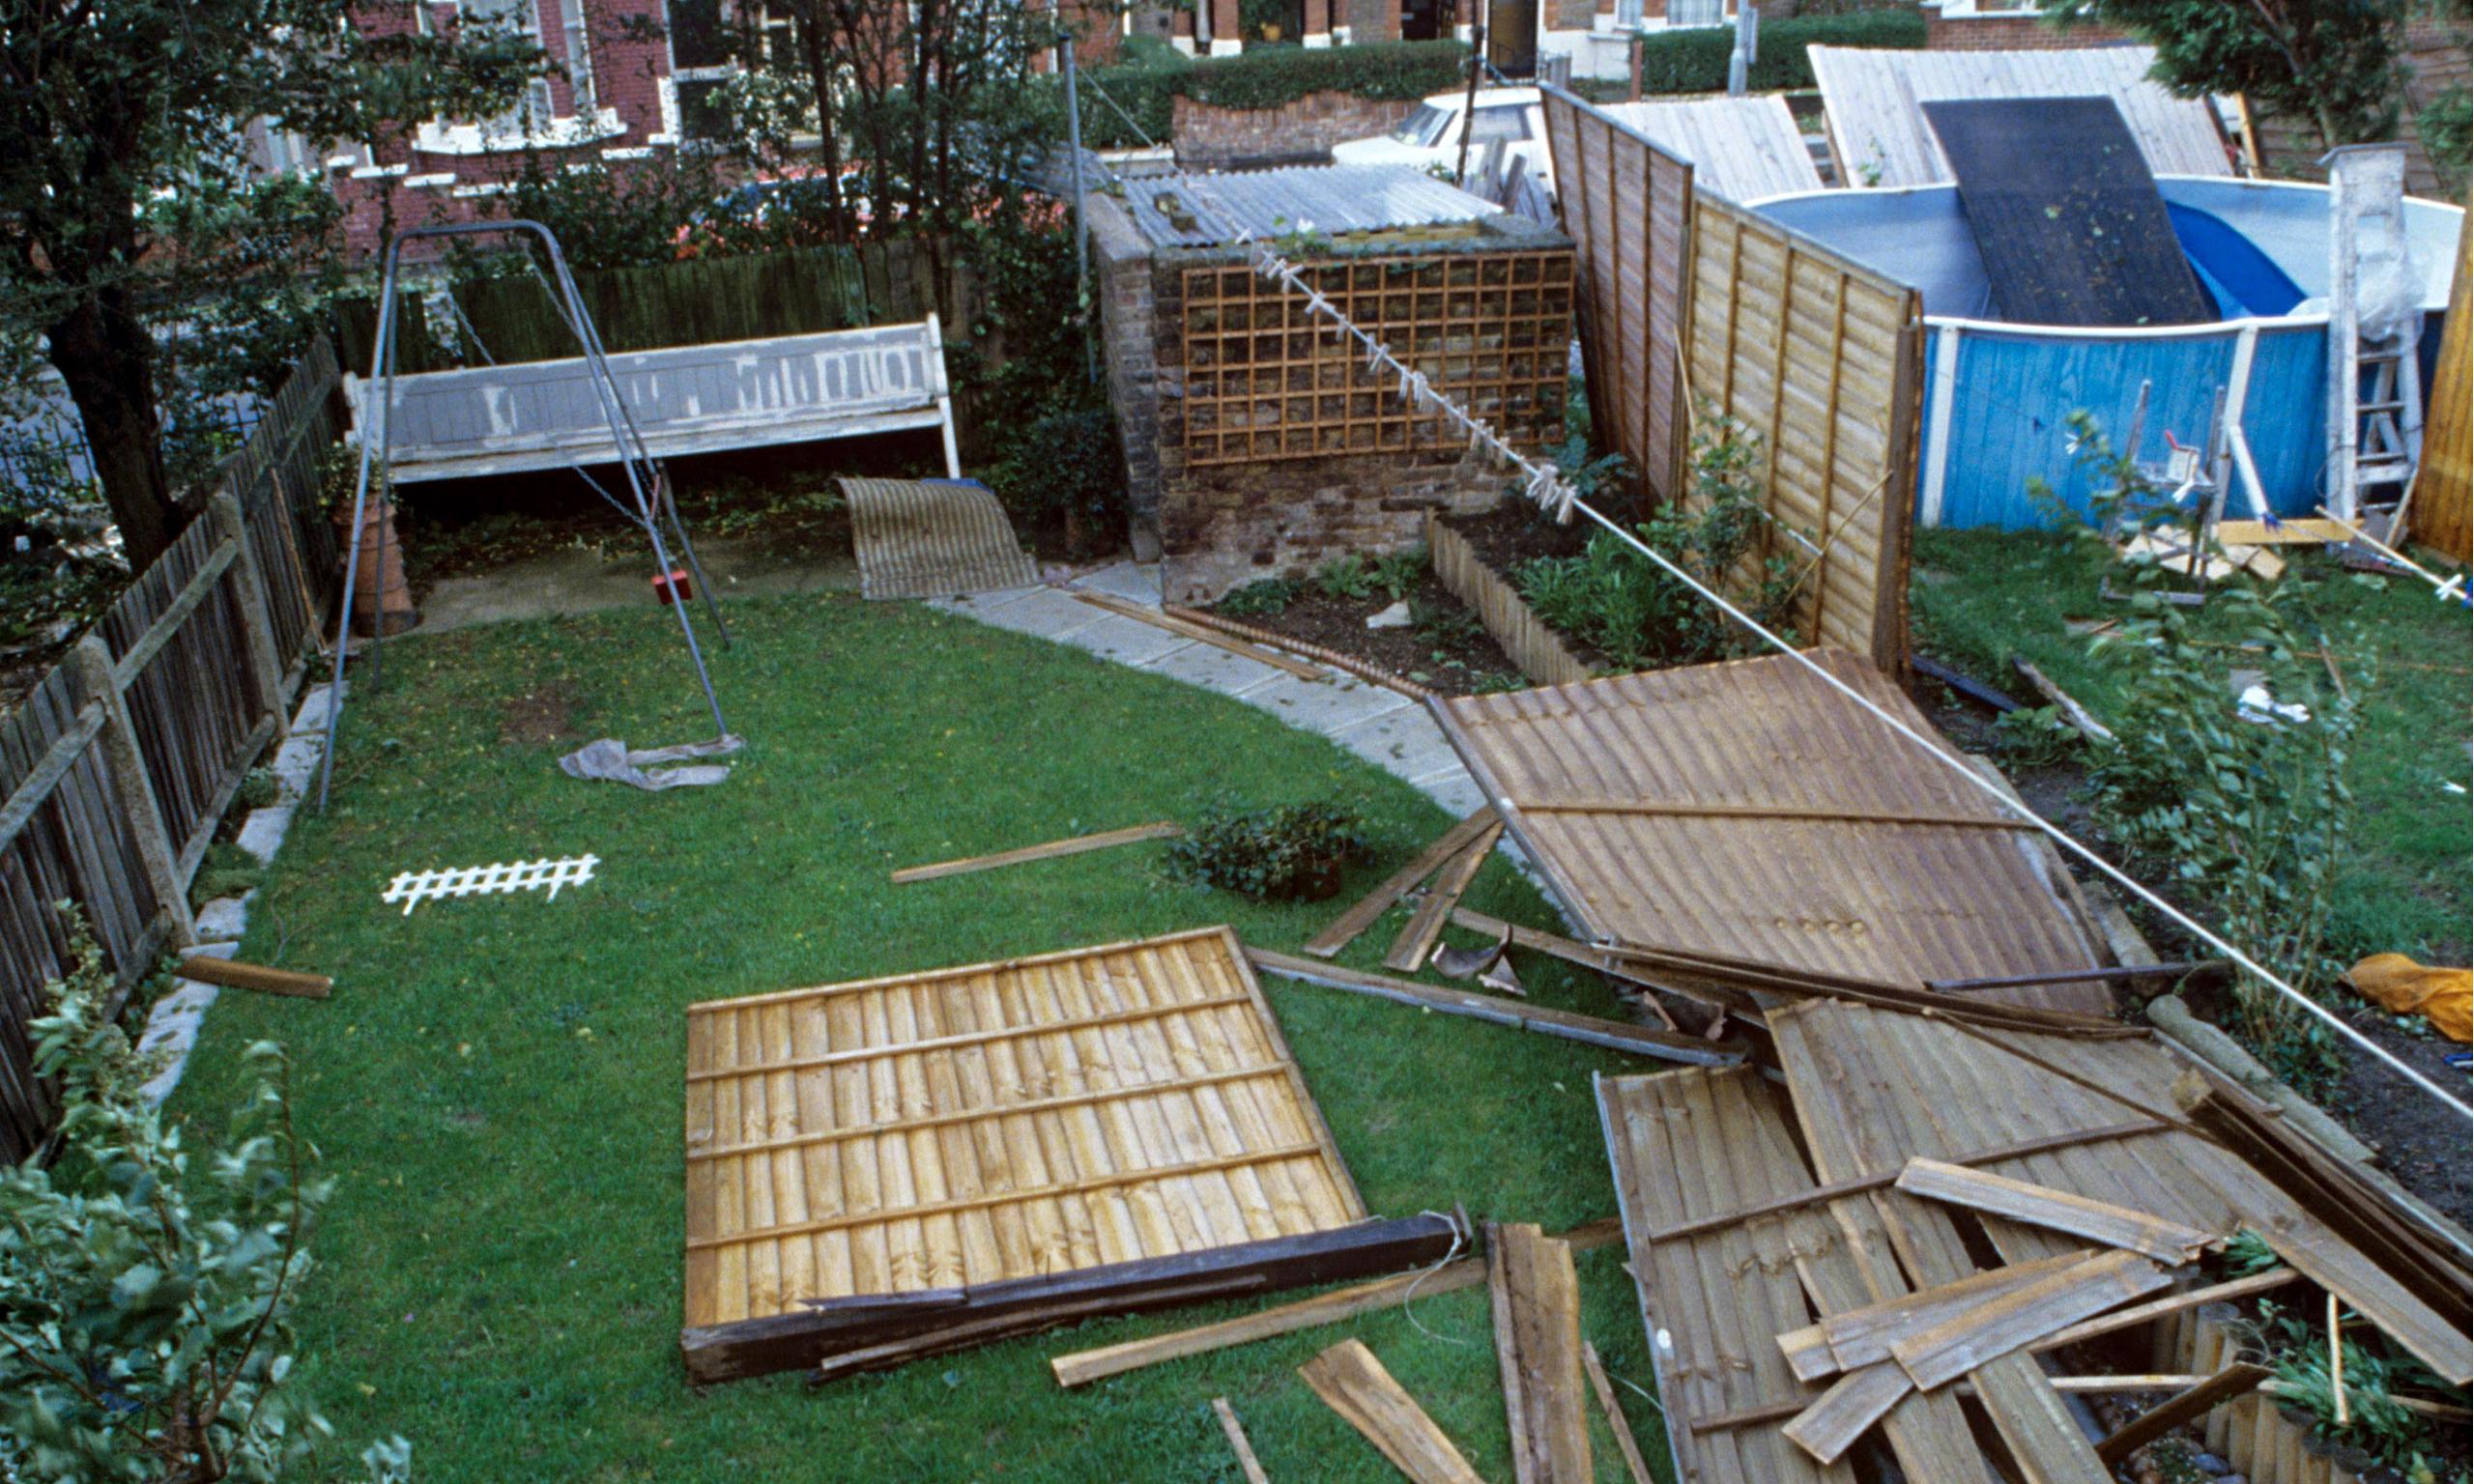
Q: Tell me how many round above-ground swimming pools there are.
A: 1